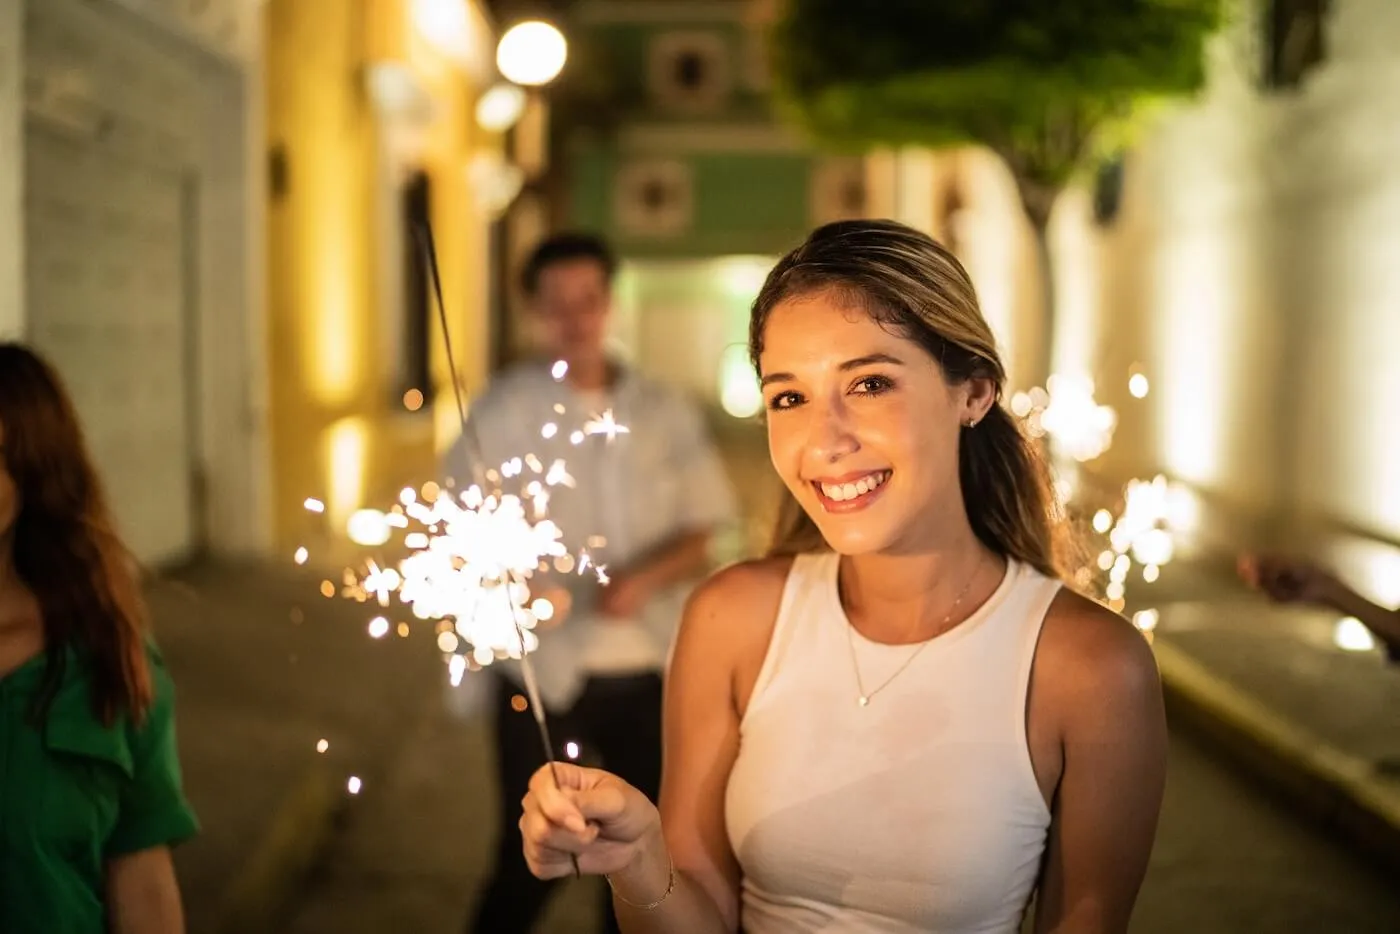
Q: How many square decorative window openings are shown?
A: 3